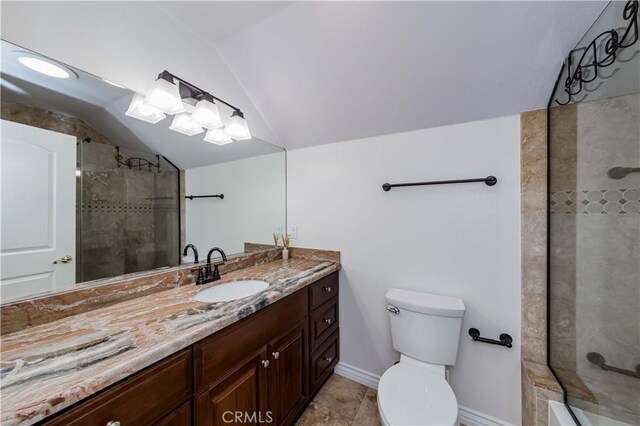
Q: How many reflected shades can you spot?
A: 3